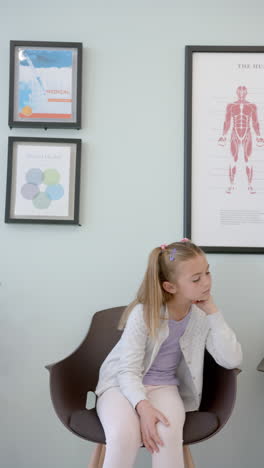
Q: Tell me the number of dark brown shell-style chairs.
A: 1